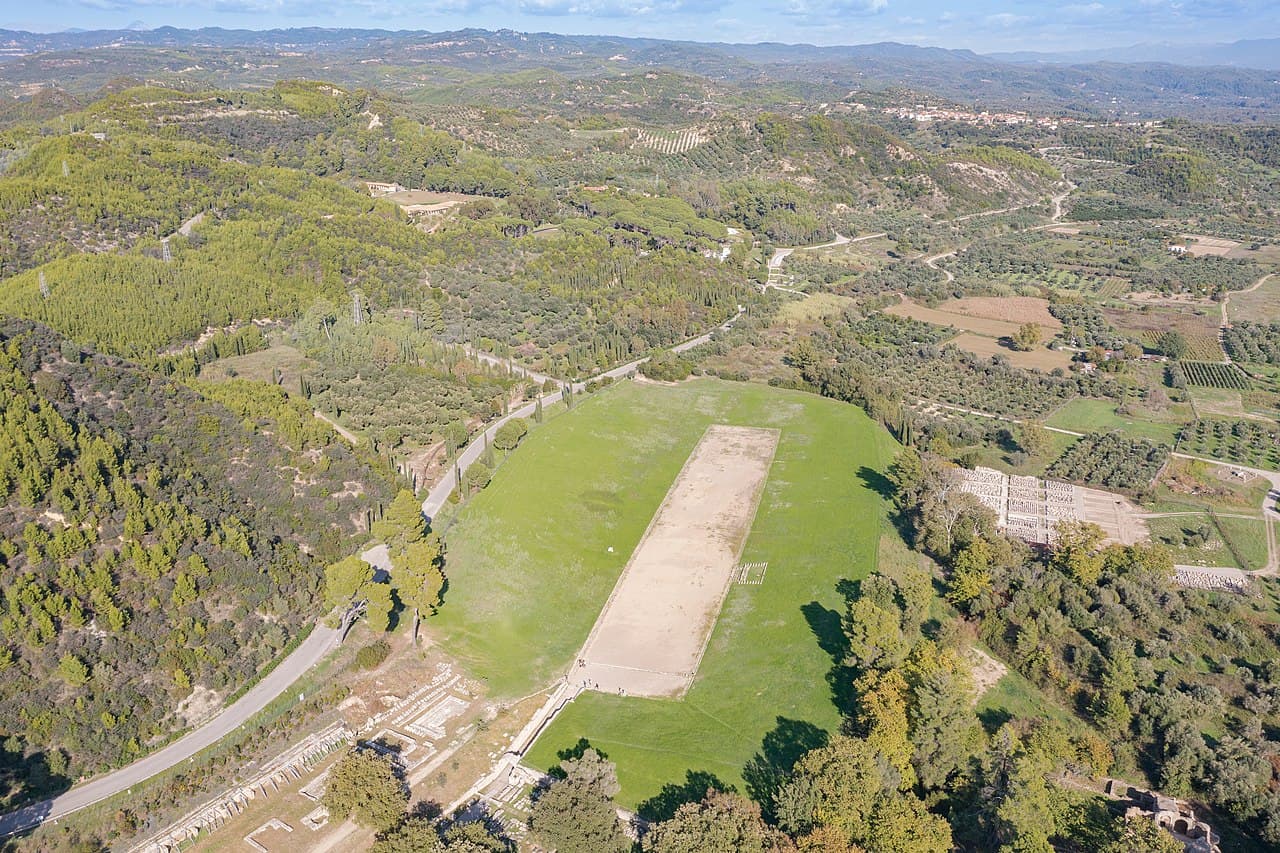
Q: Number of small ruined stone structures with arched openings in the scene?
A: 1